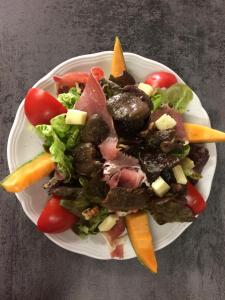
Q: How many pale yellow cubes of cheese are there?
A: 6